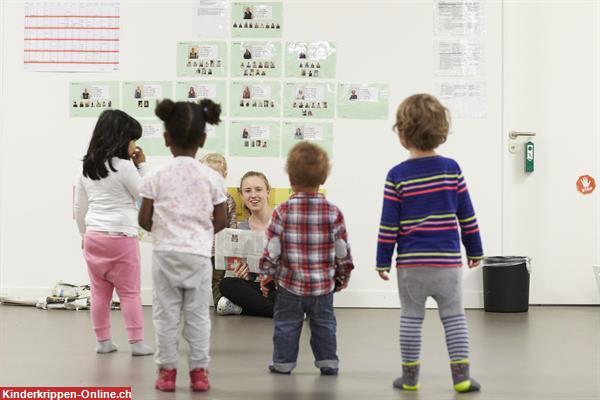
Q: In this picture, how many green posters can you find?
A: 14